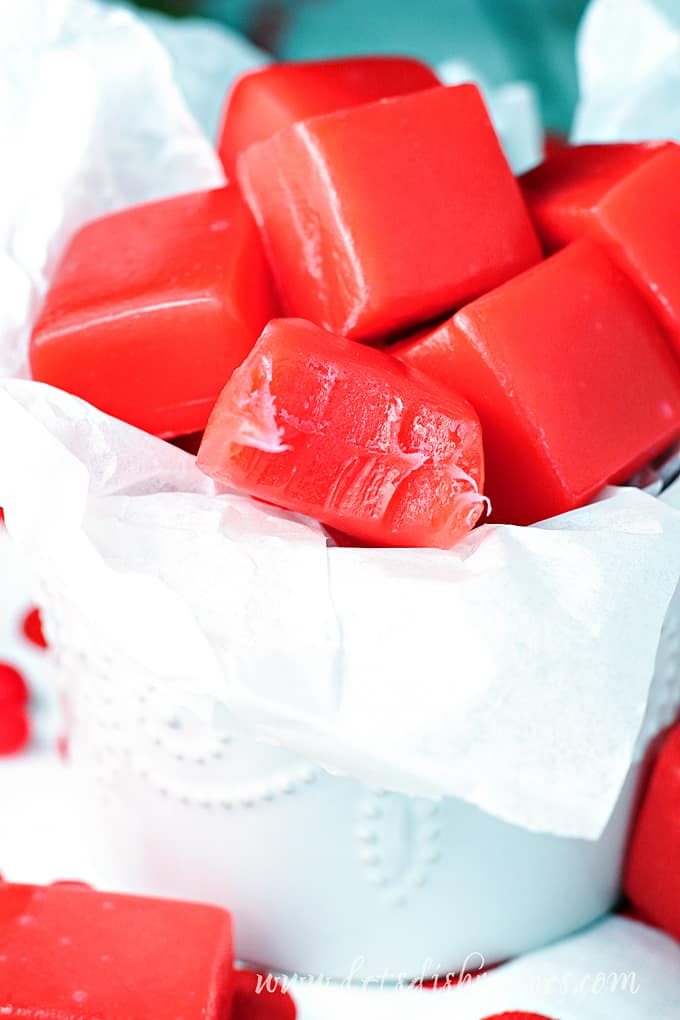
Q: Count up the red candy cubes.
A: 8